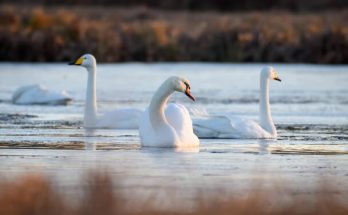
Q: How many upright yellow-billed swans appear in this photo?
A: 2